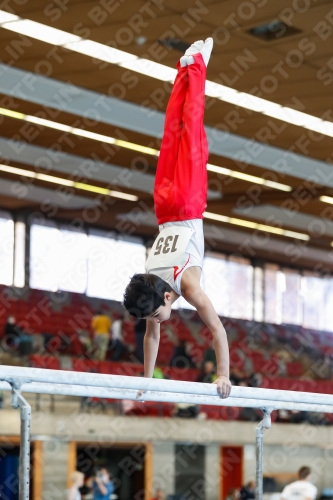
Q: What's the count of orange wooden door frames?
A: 2